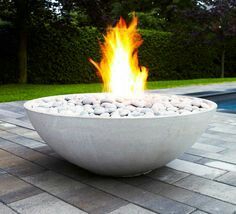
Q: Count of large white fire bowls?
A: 1